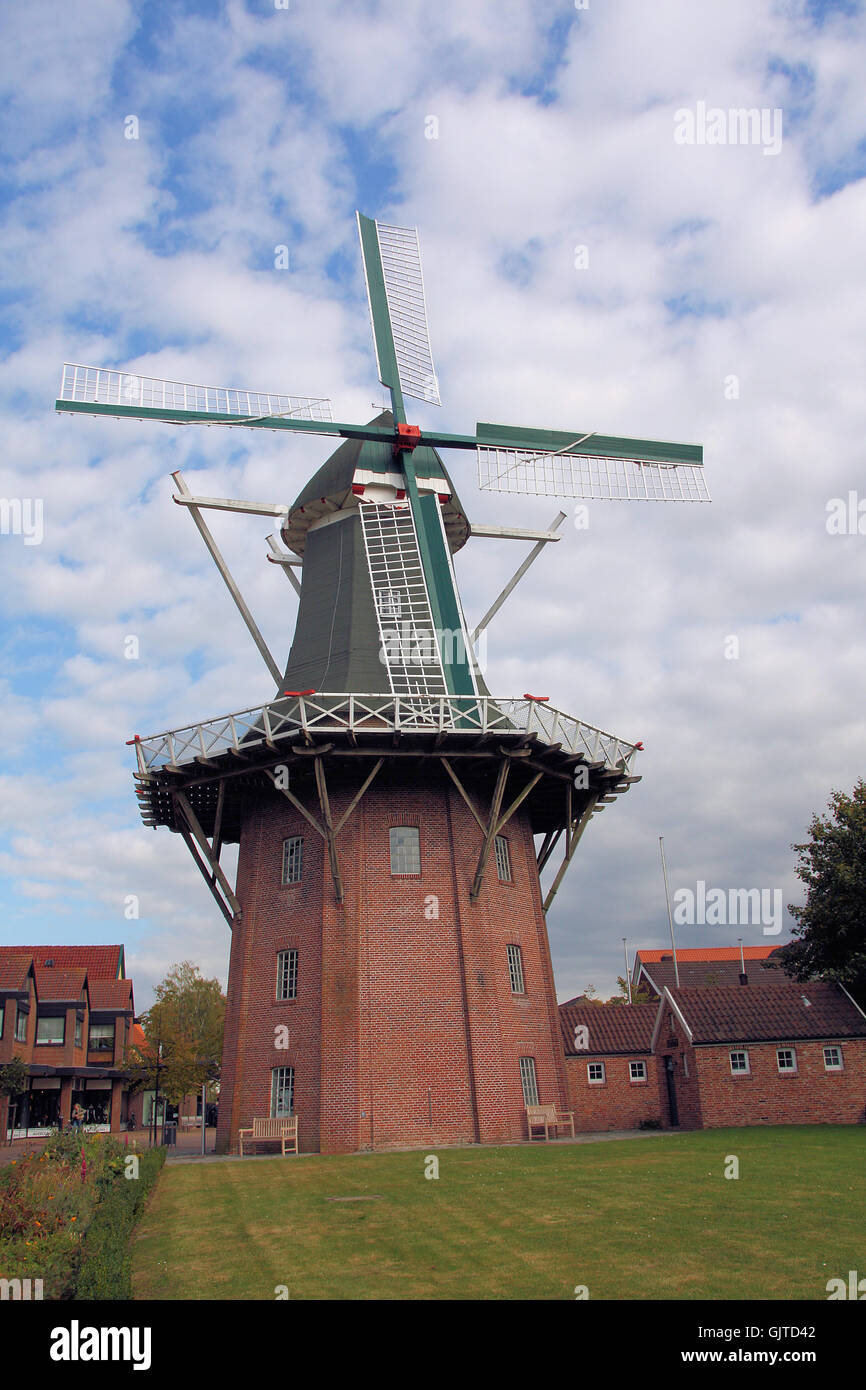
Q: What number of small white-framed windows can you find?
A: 5